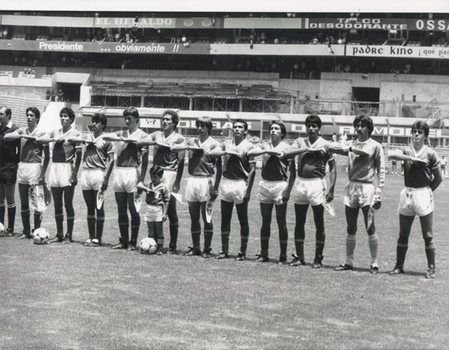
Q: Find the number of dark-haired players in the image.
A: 11